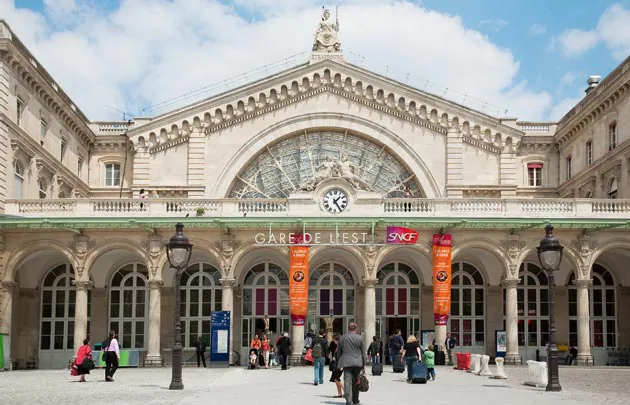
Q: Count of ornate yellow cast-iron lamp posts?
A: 0